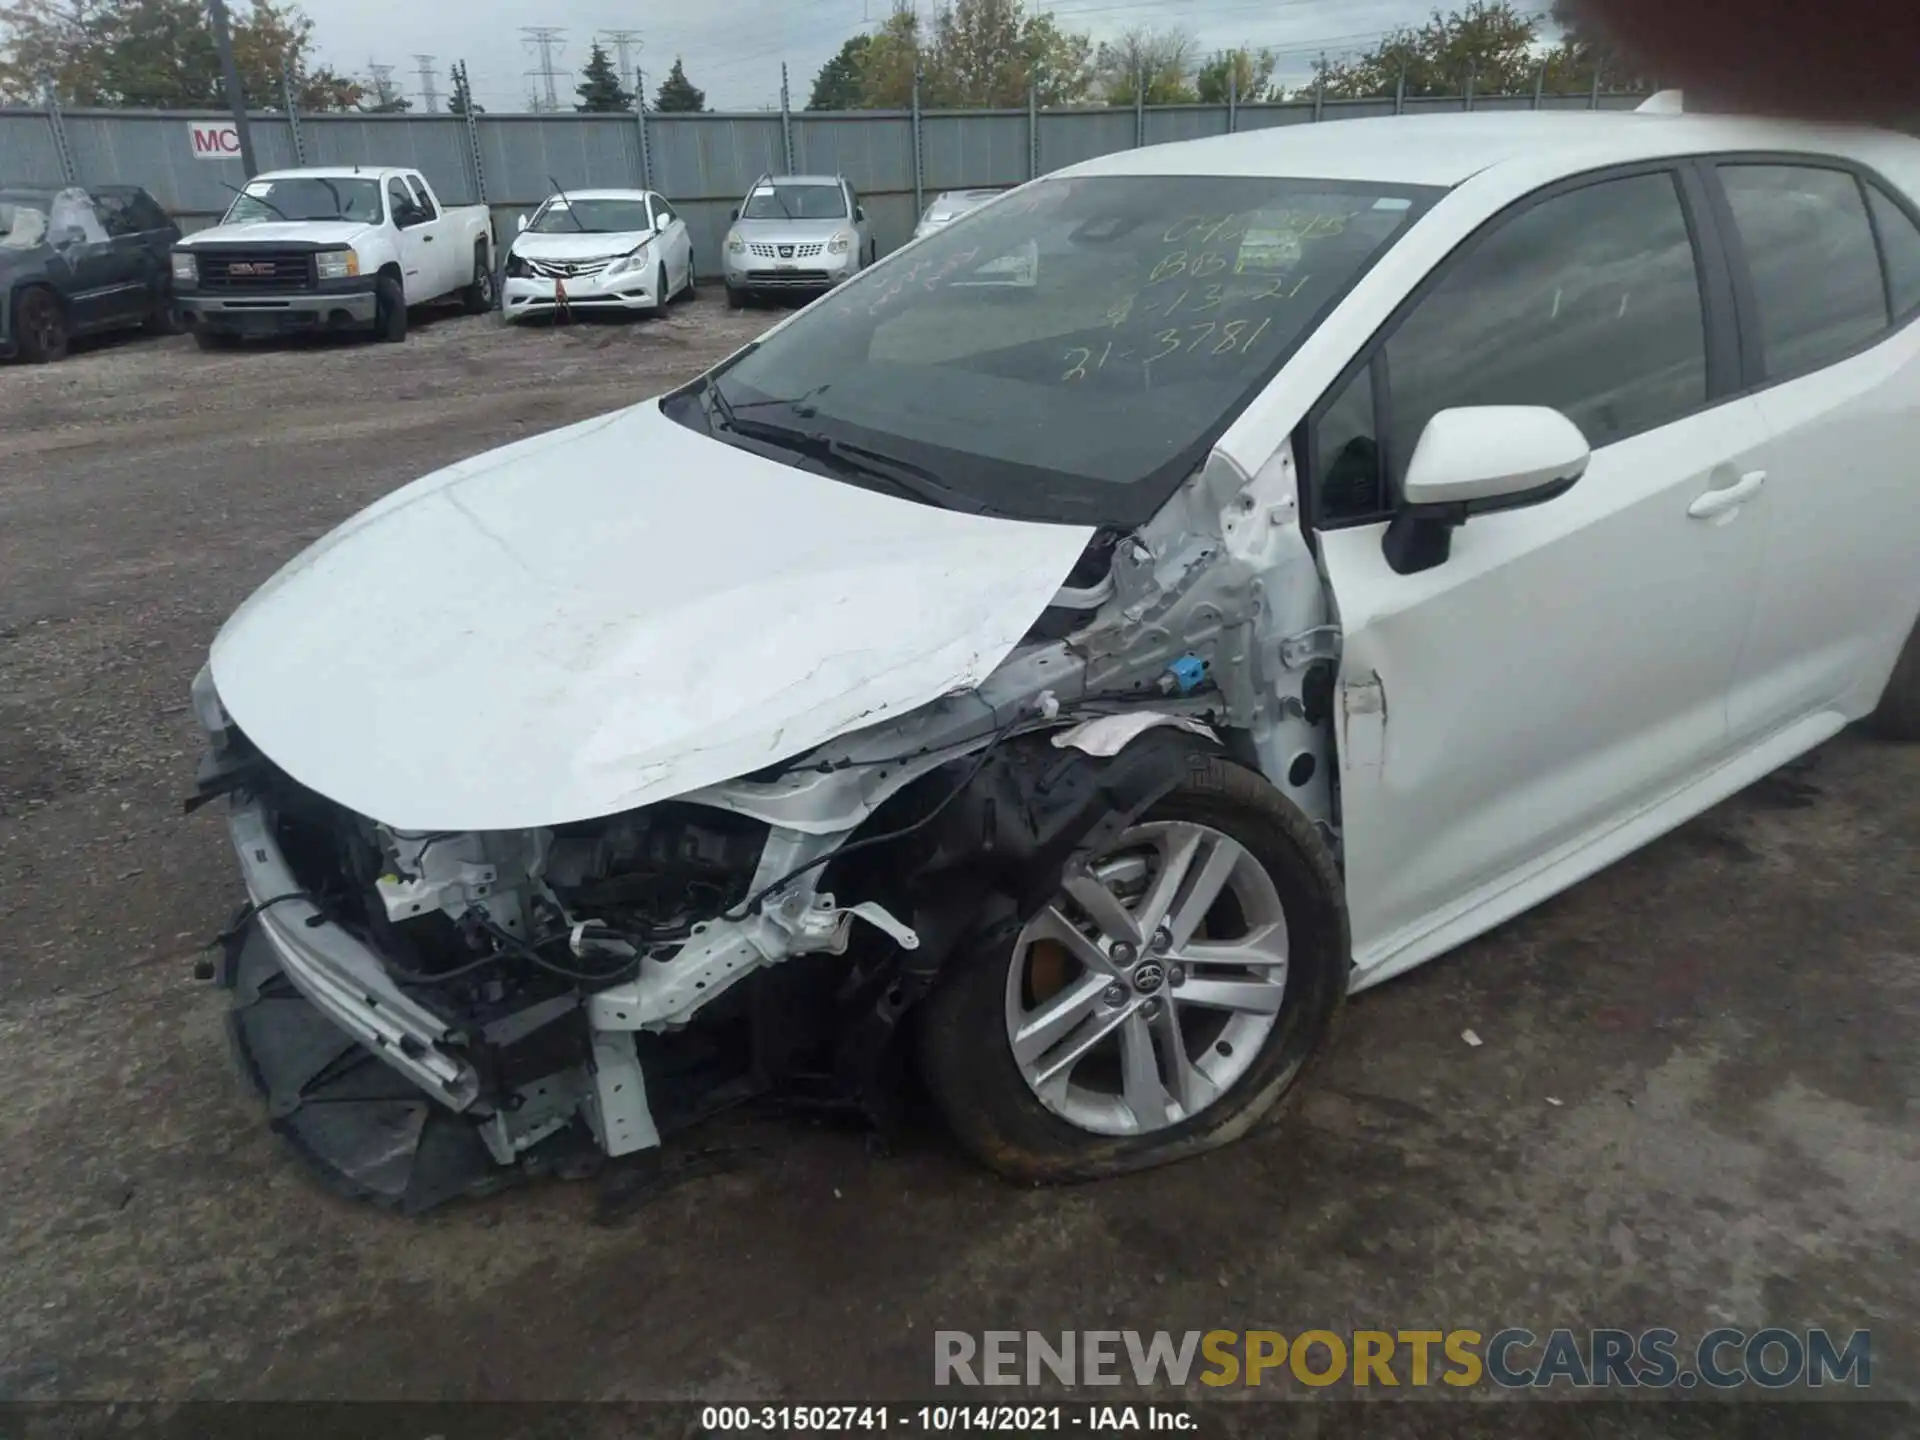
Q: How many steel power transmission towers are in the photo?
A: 4